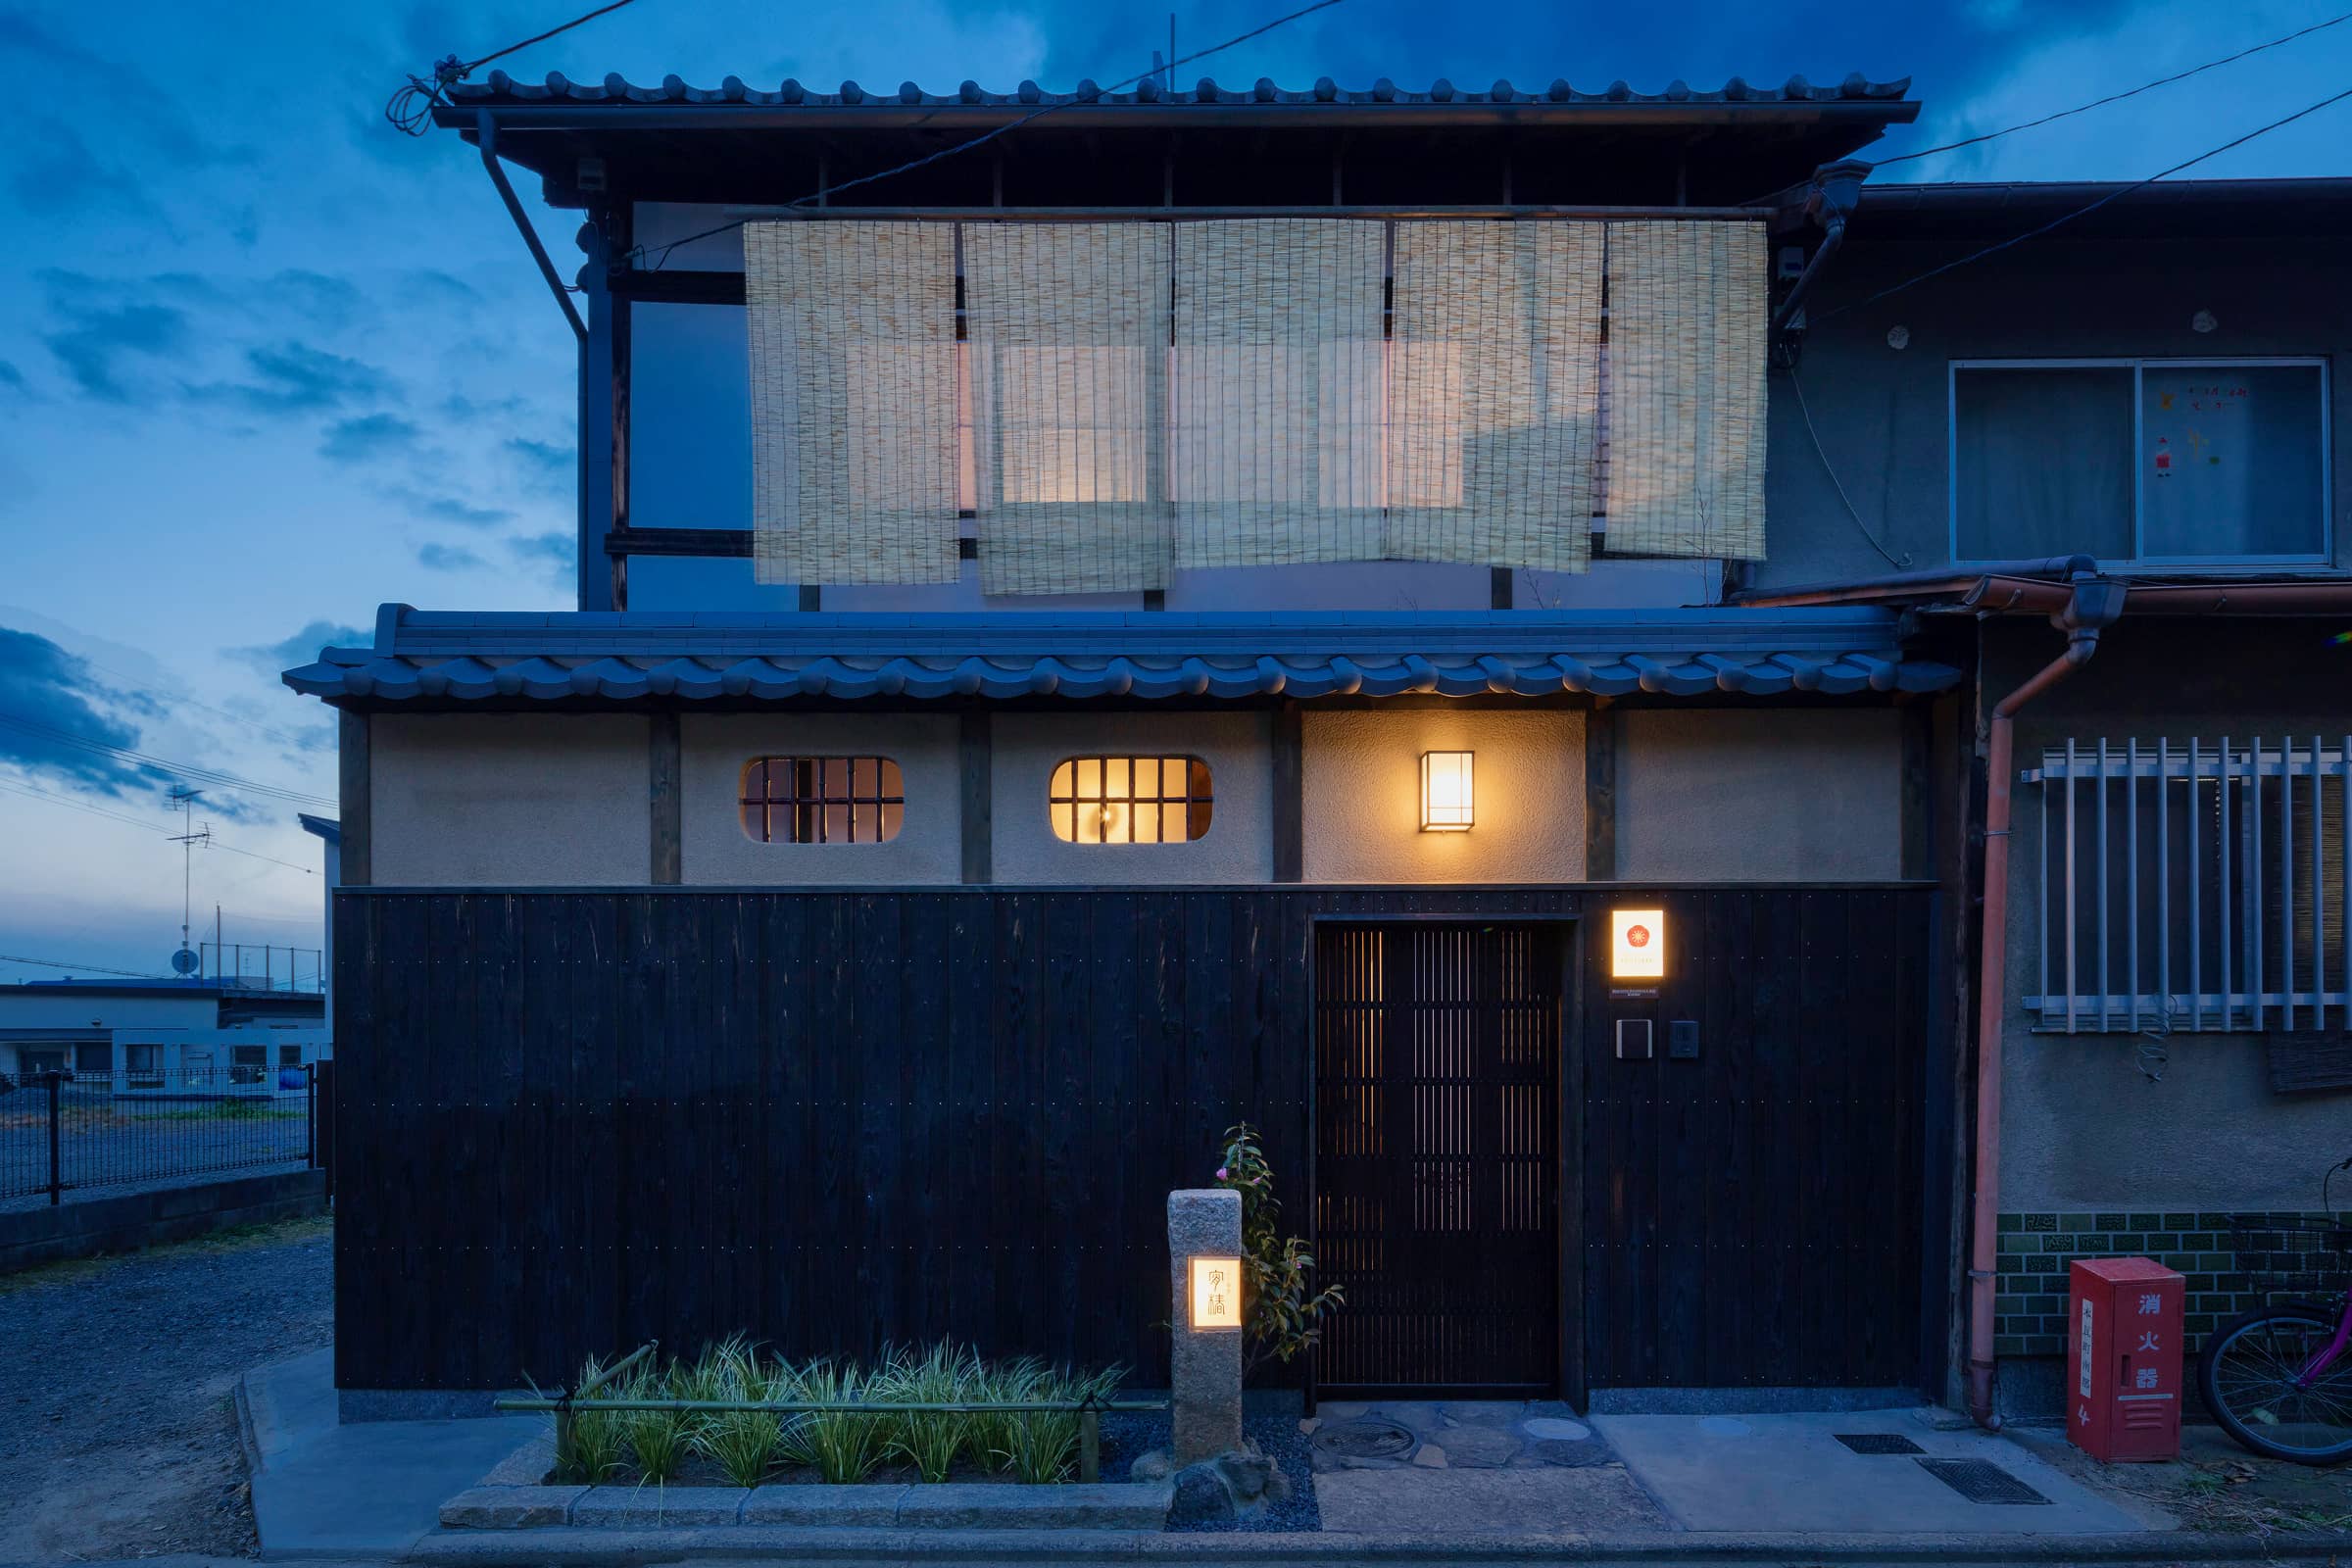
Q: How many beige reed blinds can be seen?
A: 5